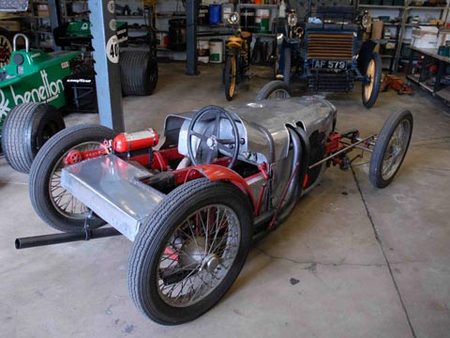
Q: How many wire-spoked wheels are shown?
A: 4